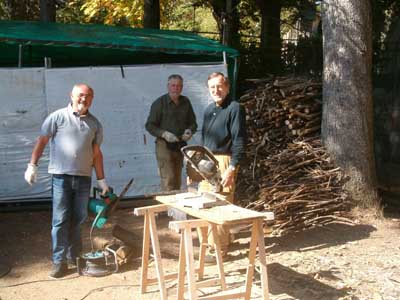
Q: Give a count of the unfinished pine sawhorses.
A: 2